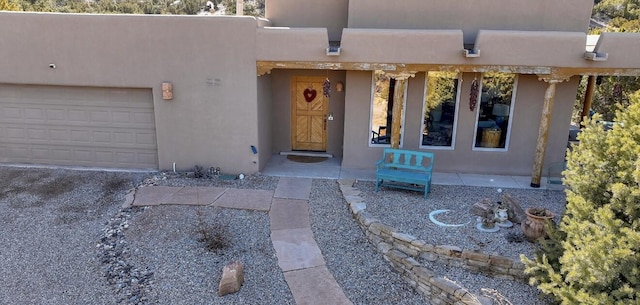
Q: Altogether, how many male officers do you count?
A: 0